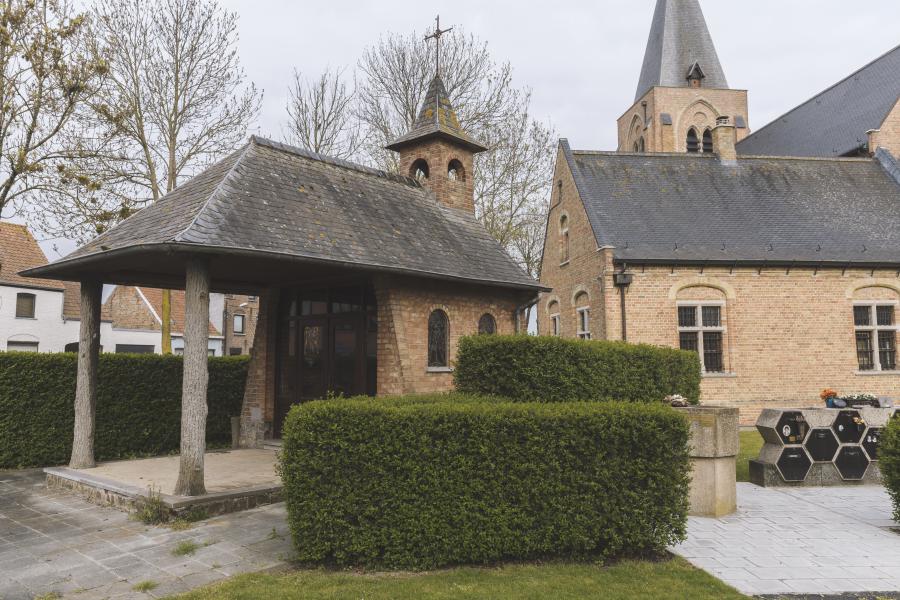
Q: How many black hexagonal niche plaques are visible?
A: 6